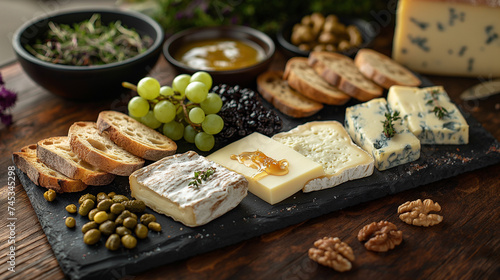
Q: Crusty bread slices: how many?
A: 8